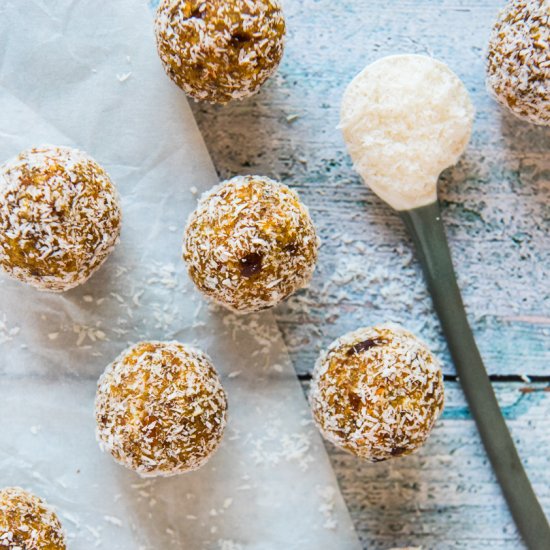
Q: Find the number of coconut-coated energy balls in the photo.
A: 7